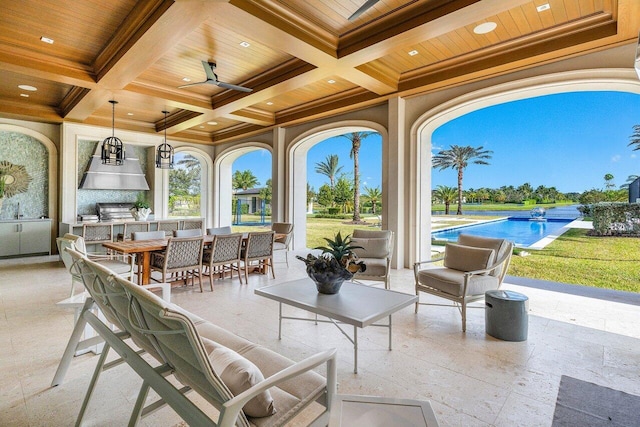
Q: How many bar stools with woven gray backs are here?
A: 4